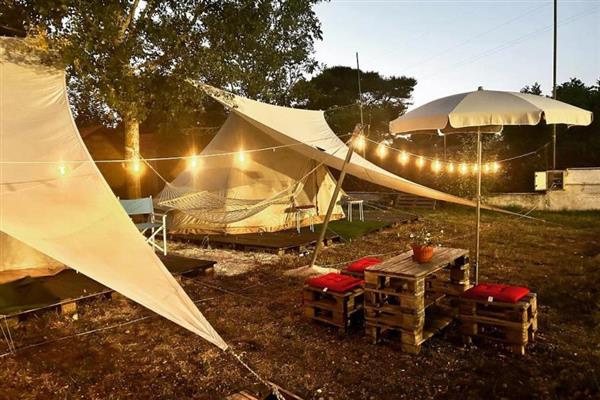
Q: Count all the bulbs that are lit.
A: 14